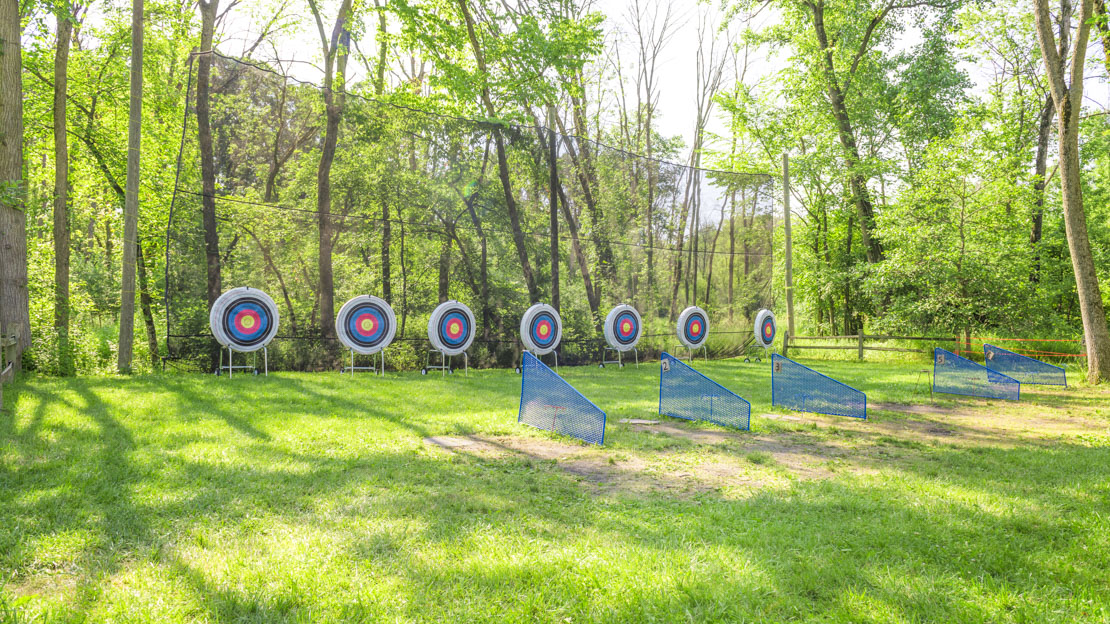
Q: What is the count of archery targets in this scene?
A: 7